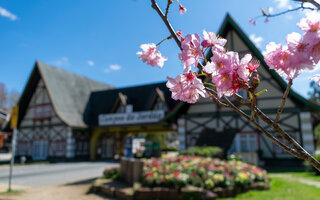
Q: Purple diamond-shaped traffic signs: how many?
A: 0